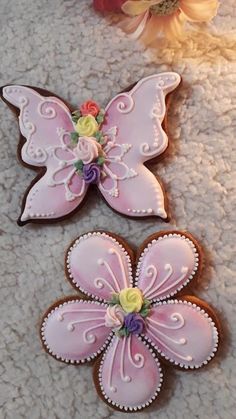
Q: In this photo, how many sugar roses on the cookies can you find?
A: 7